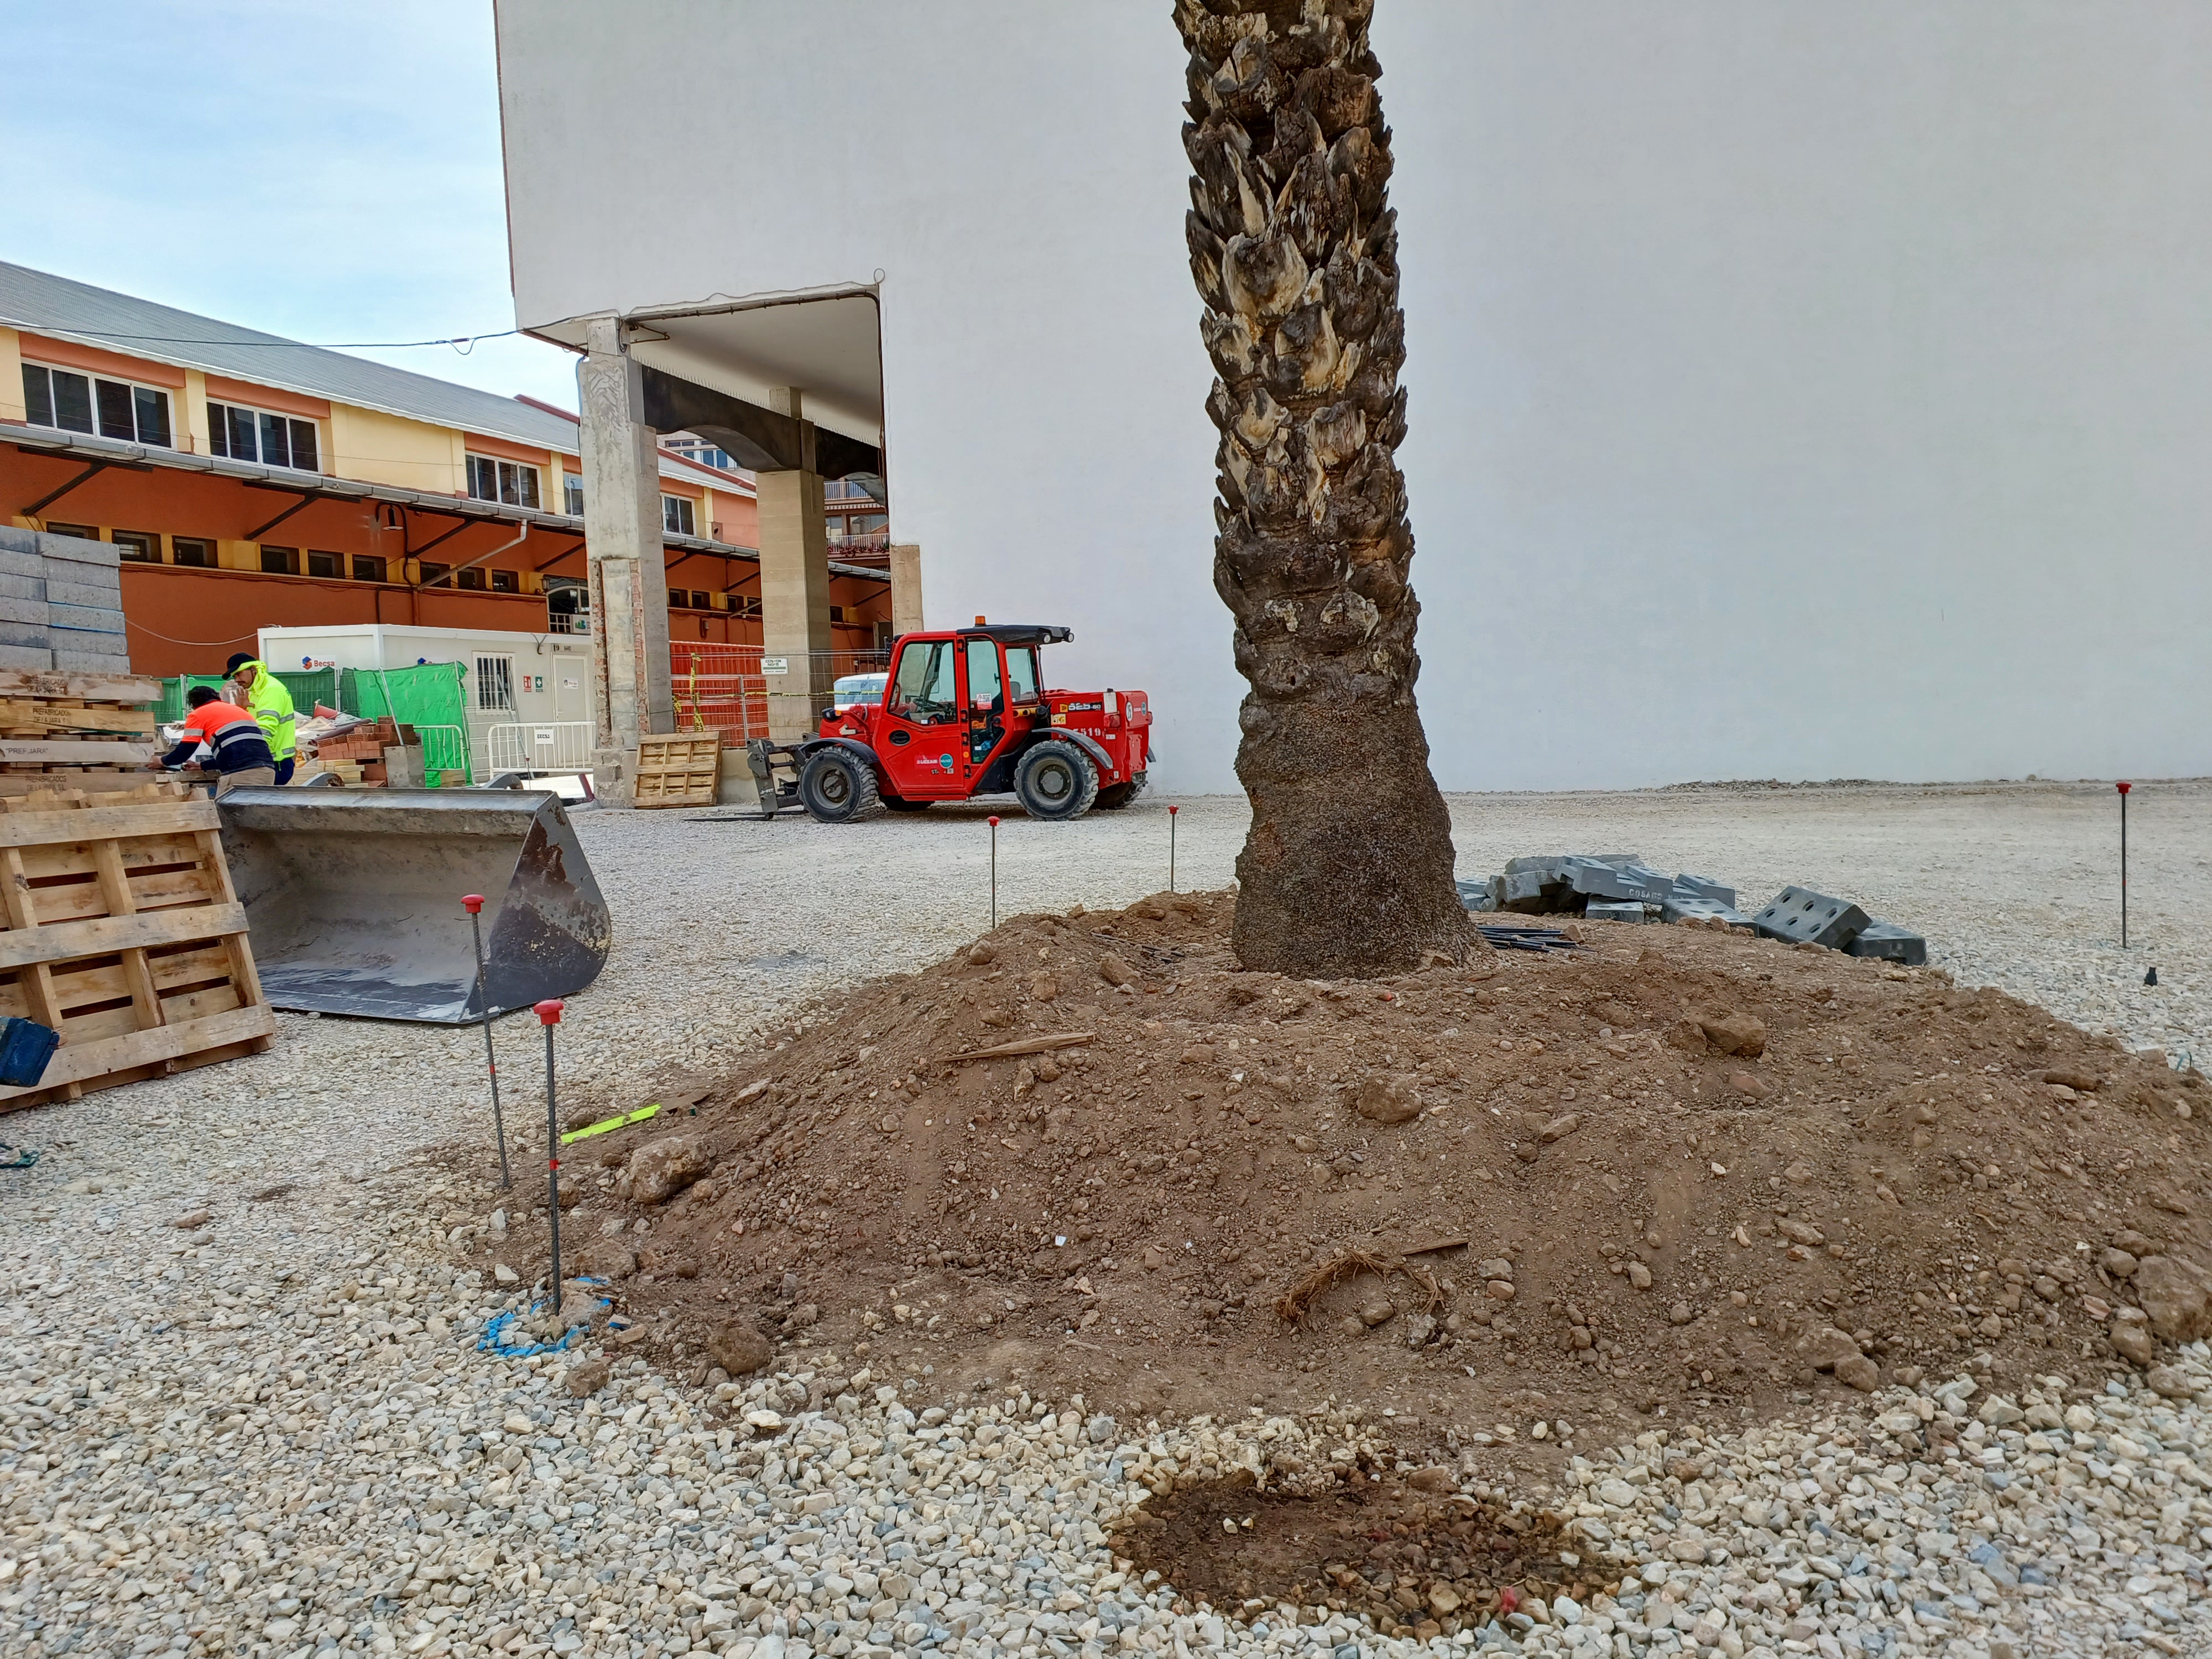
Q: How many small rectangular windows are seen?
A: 14